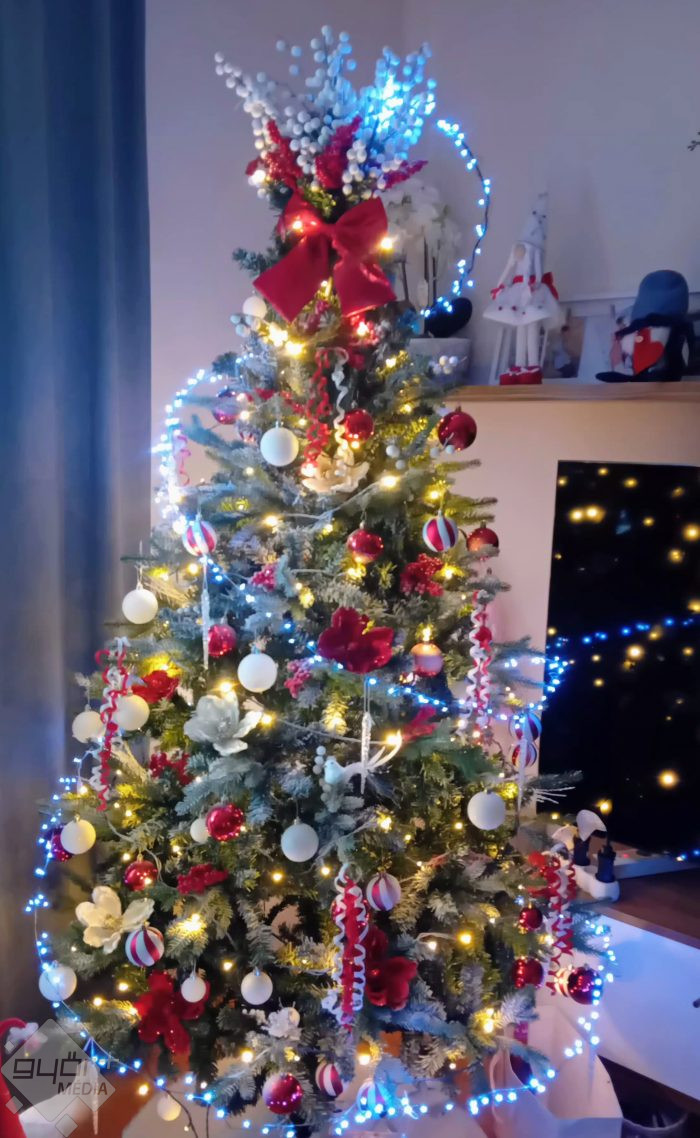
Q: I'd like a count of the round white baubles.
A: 14